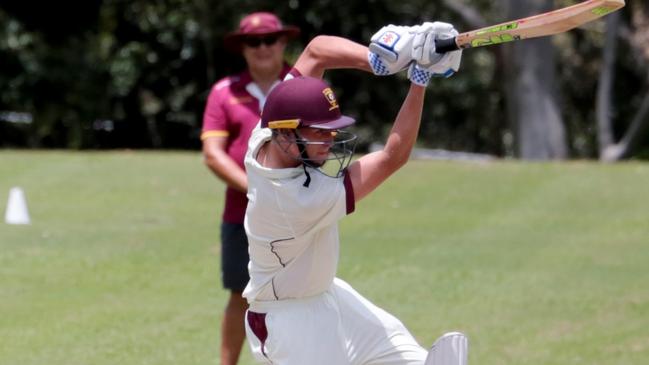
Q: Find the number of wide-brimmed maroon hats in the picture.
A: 1